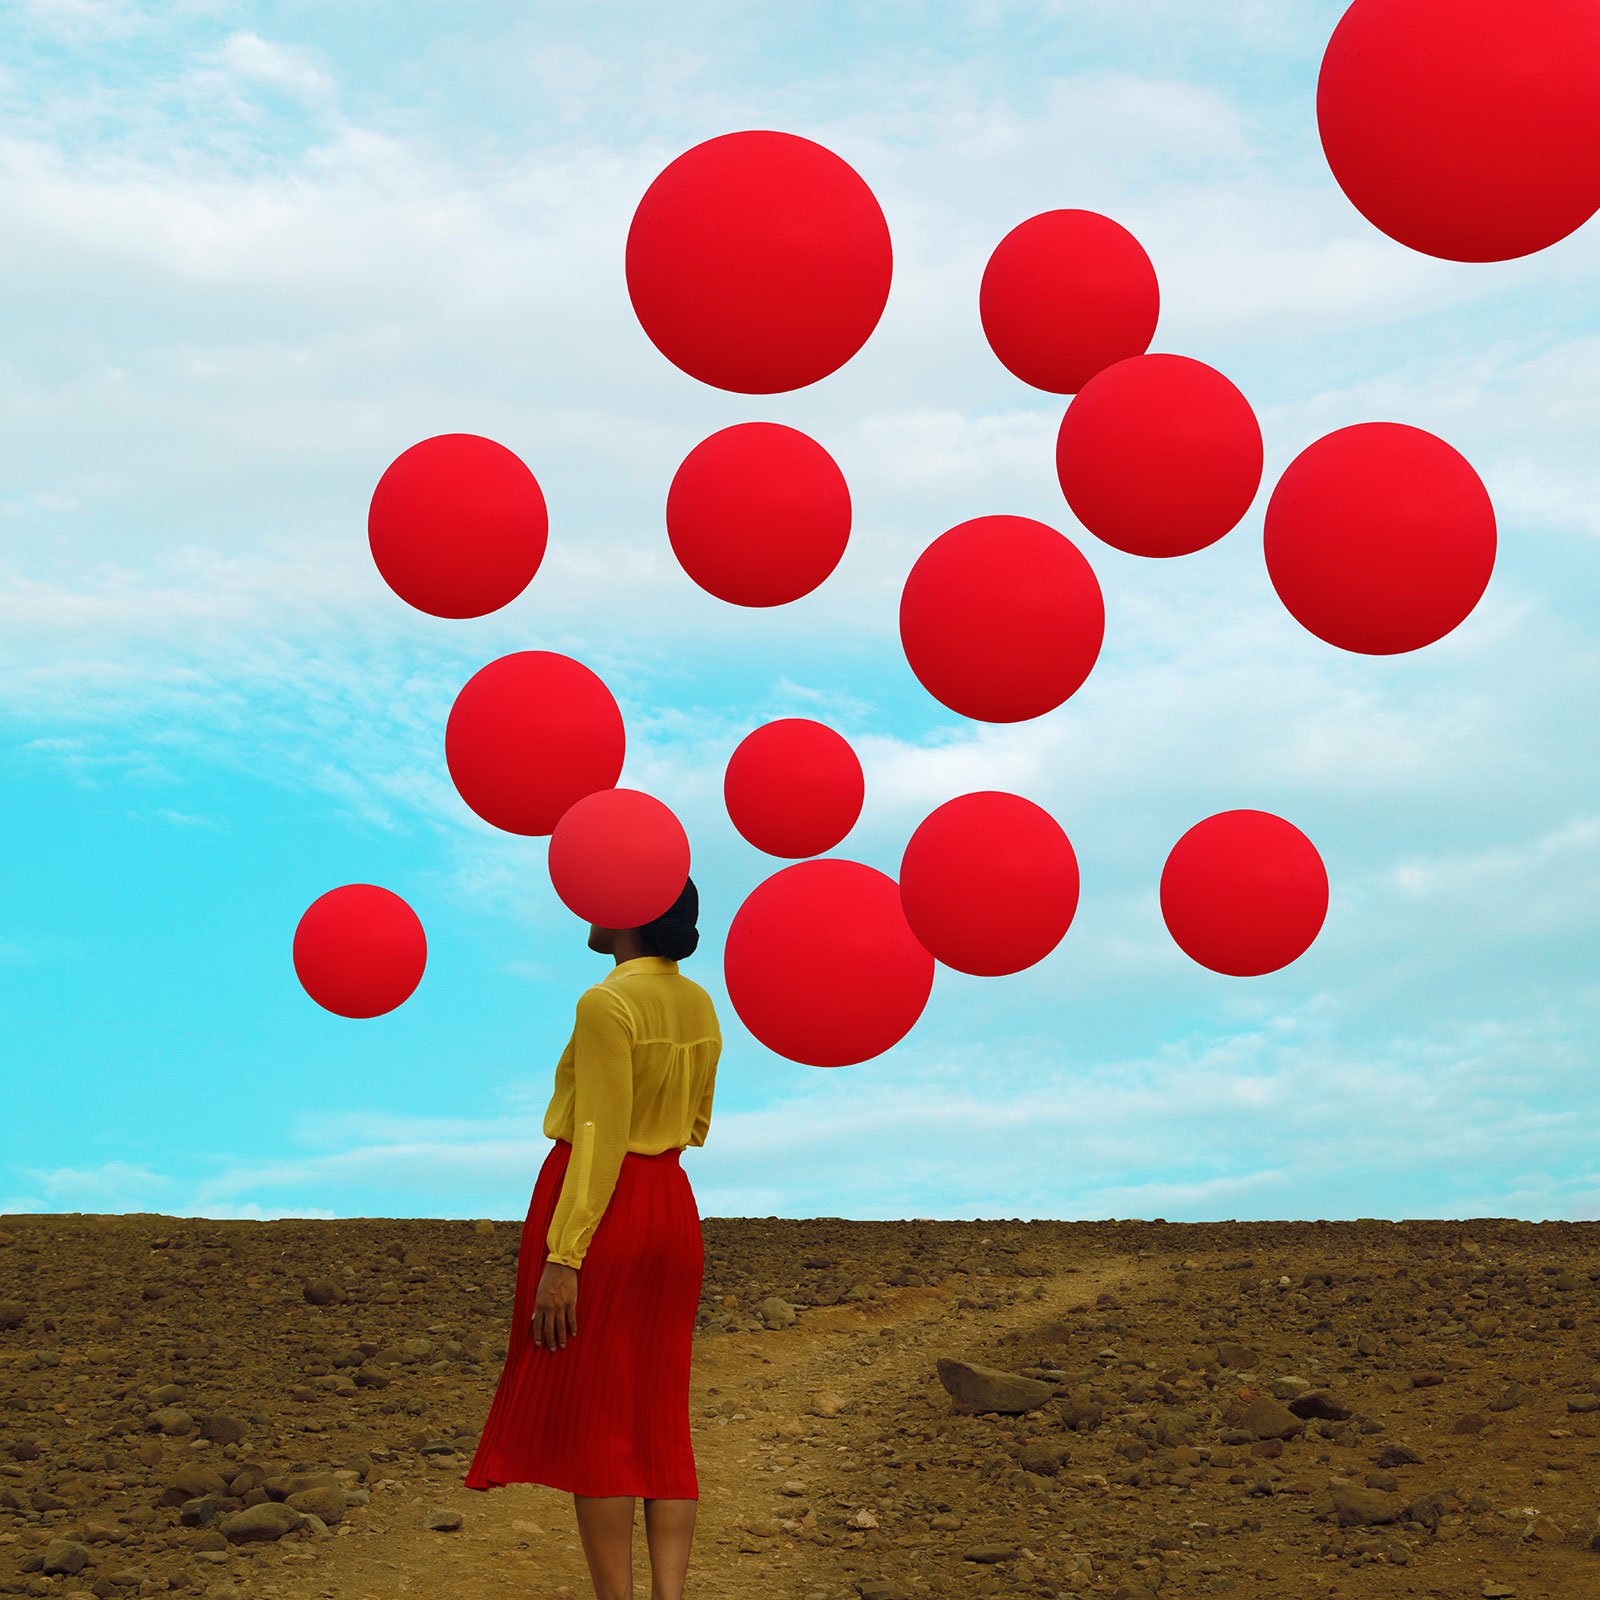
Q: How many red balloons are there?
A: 15